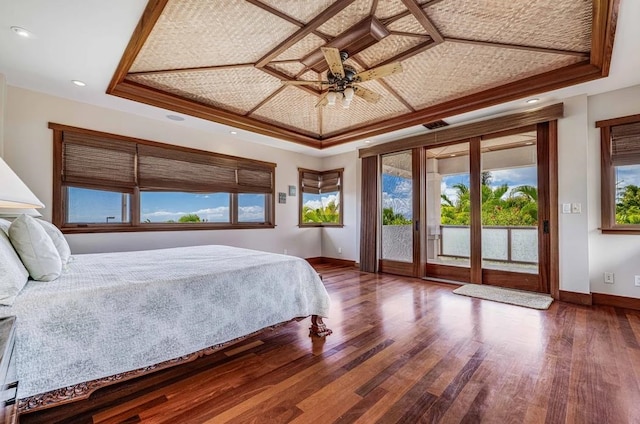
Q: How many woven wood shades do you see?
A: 6